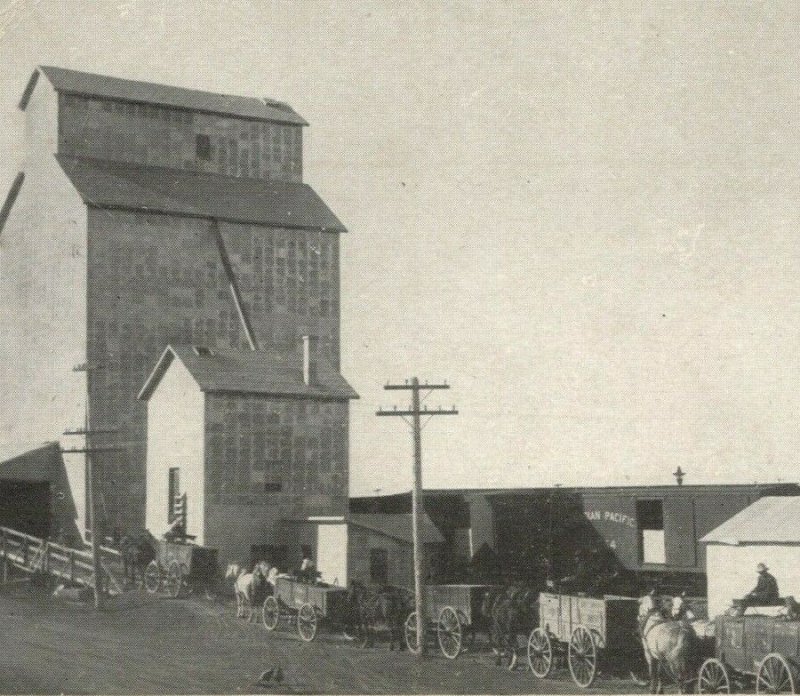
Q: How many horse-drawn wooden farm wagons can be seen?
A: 5